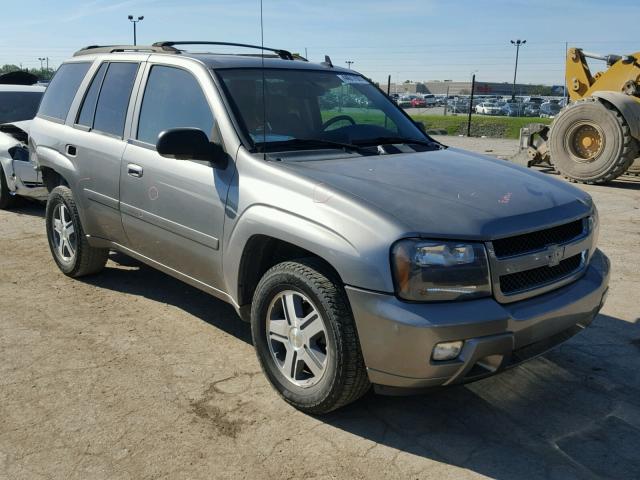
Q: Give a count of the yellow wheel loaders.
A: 1